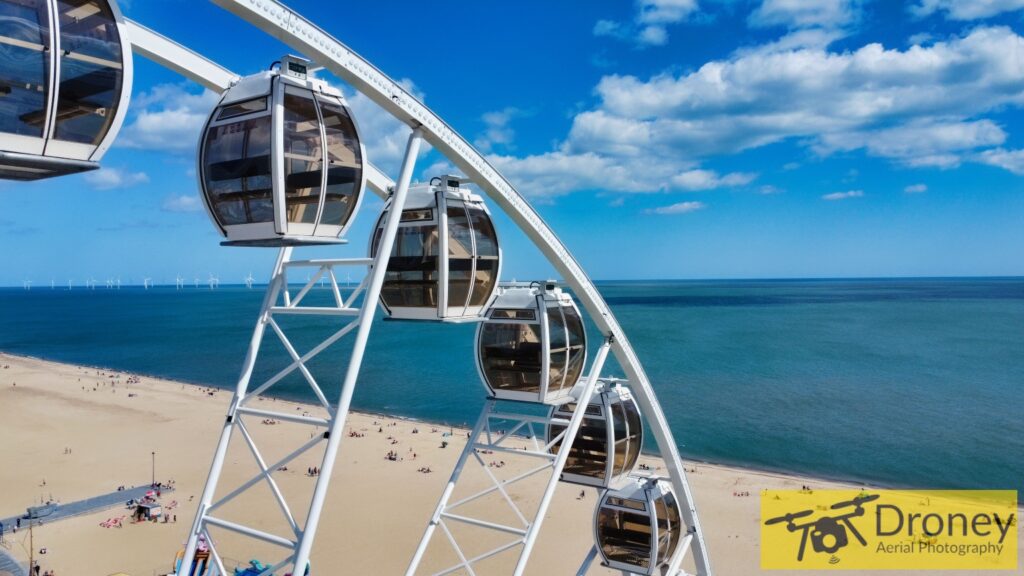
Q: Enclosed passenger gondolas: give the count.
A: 6